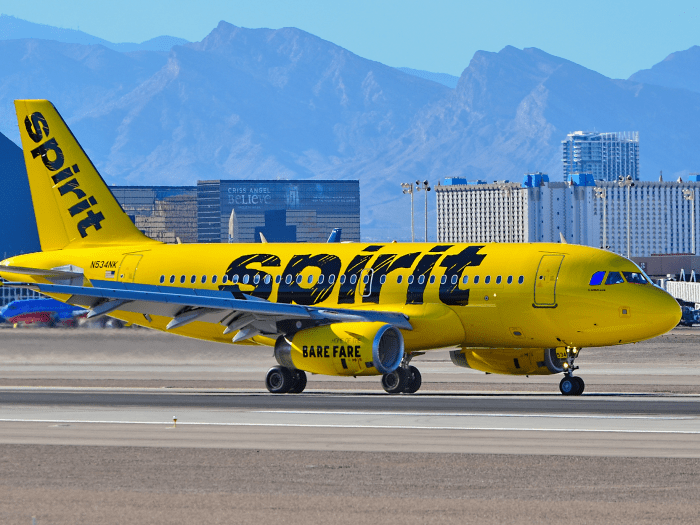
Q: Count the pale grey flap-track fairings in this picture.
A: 4